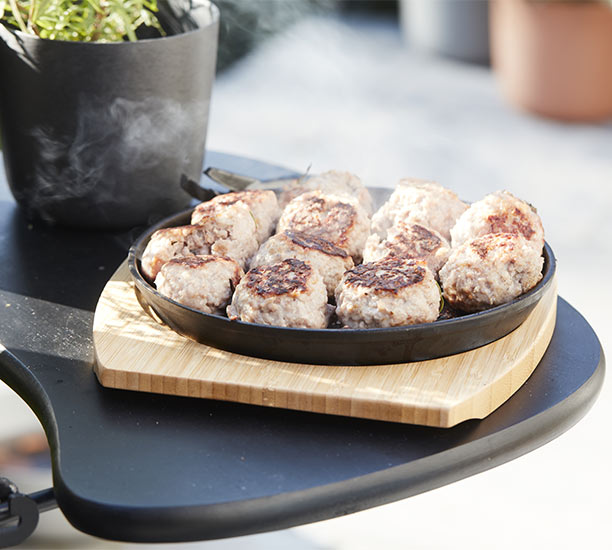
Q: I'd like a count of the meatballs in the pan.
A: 12